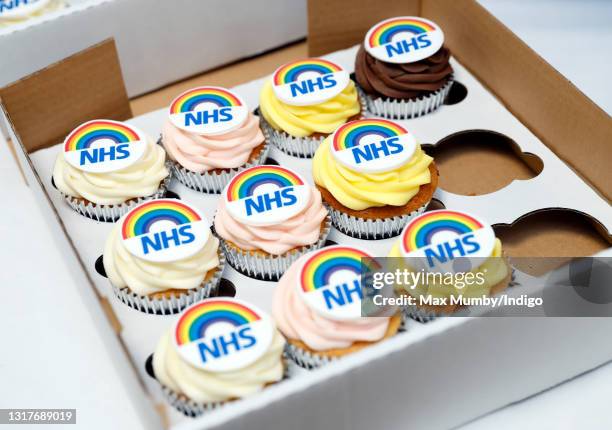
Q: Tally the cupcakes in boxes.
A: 11